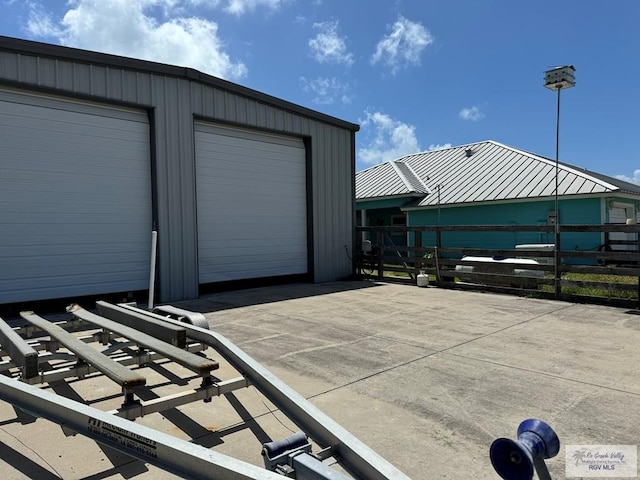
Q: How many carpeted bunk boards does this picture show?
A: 4